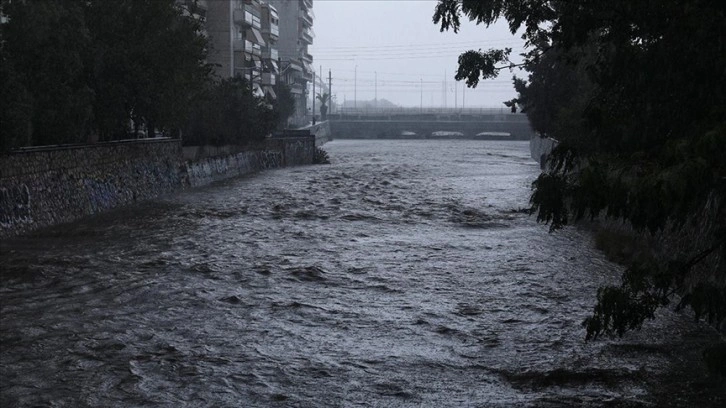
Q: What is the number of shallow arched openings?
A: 3